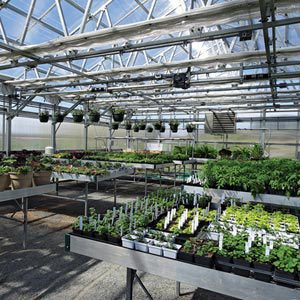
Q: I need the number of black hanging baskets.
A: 14